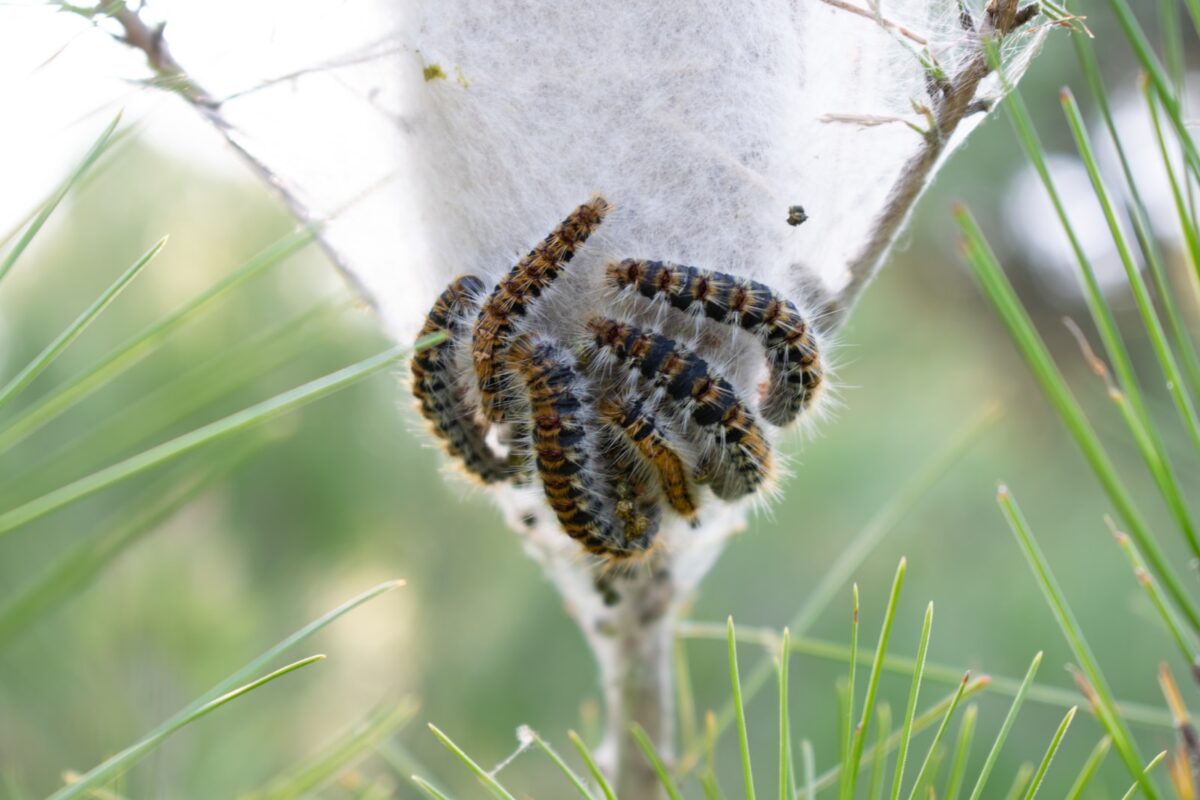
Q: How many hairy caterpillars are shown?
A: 6